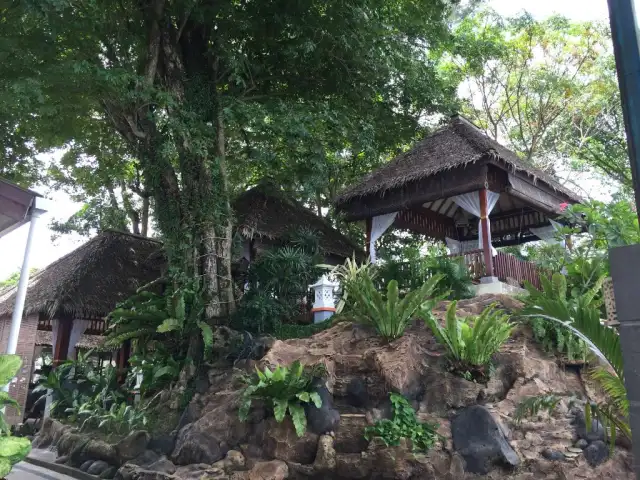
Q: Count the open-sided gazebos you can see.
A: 3